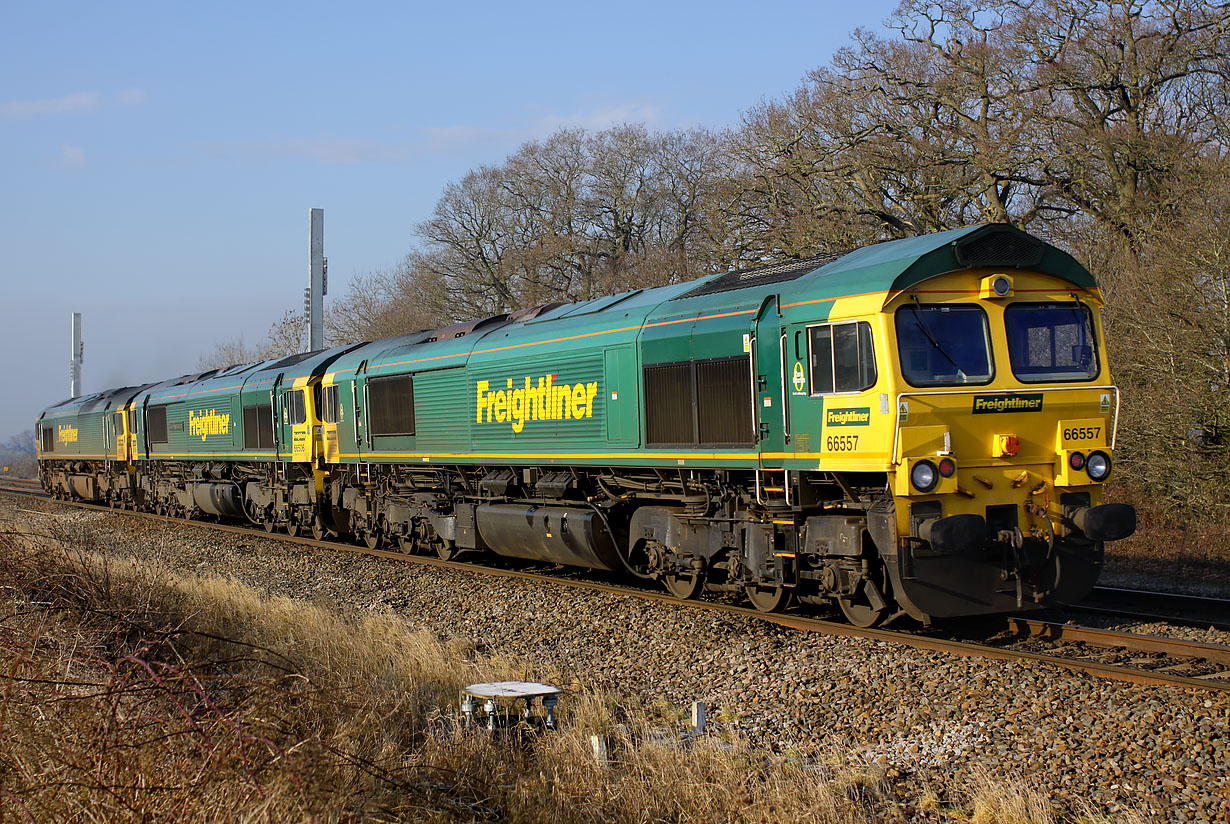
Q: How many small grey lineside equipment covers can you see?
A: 1